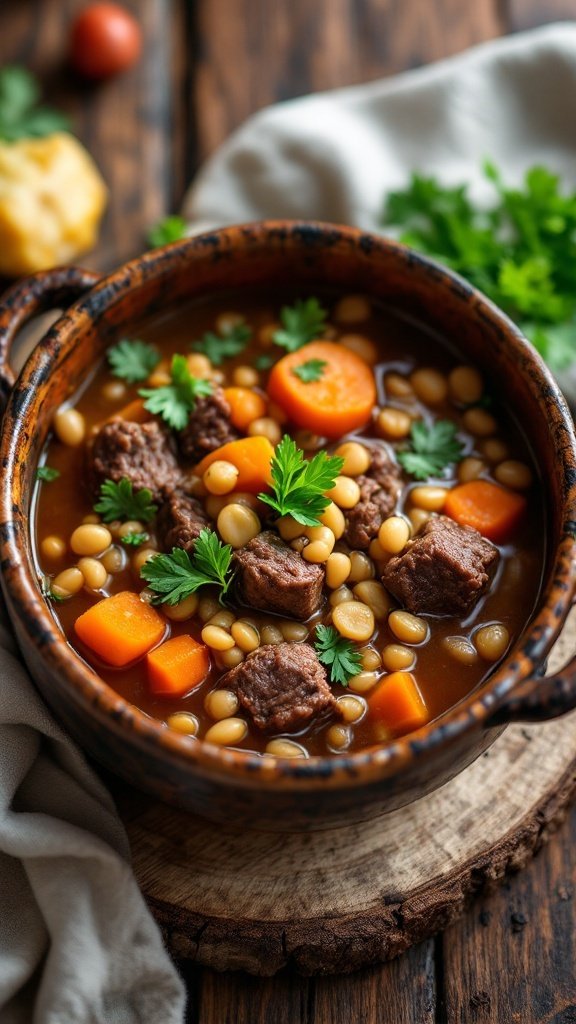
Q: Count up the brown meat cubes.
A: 7